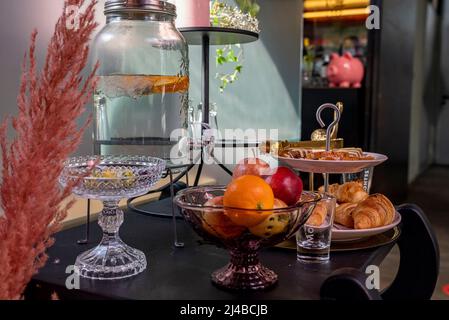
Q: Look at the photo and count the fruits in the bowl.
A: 5